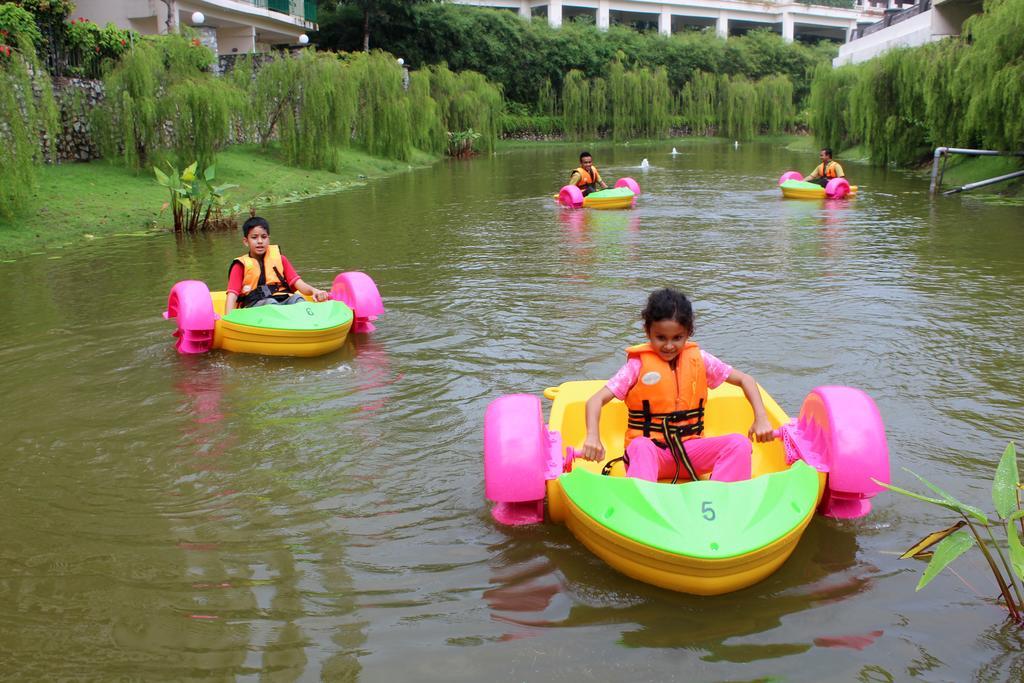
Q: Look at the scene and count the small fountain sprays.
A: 3